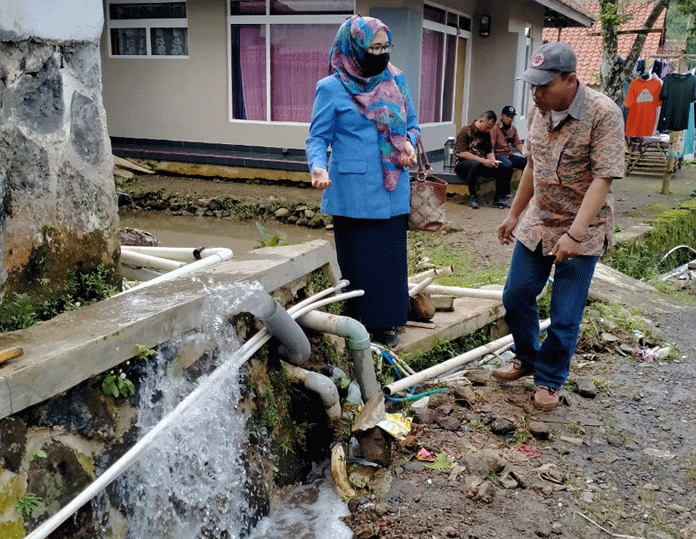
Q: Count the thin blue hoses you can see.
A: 2